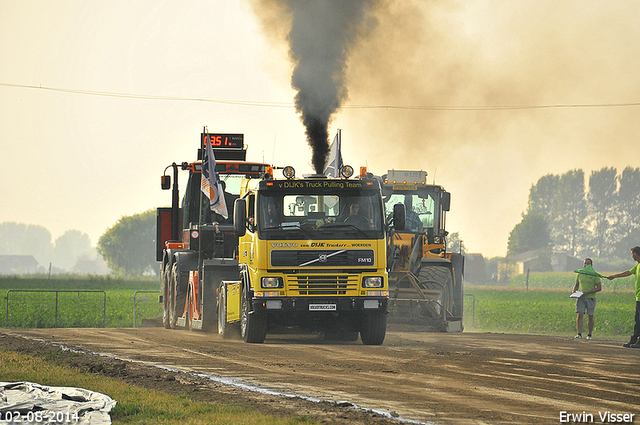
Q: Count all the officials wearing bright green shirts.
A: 2